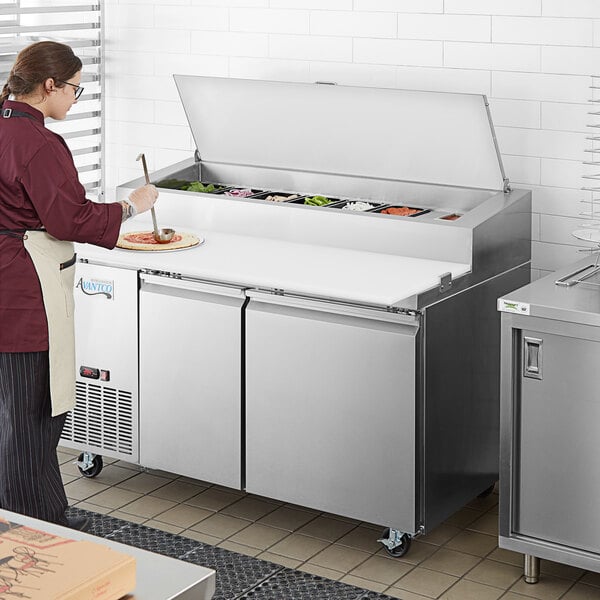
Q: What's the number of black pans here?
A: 6